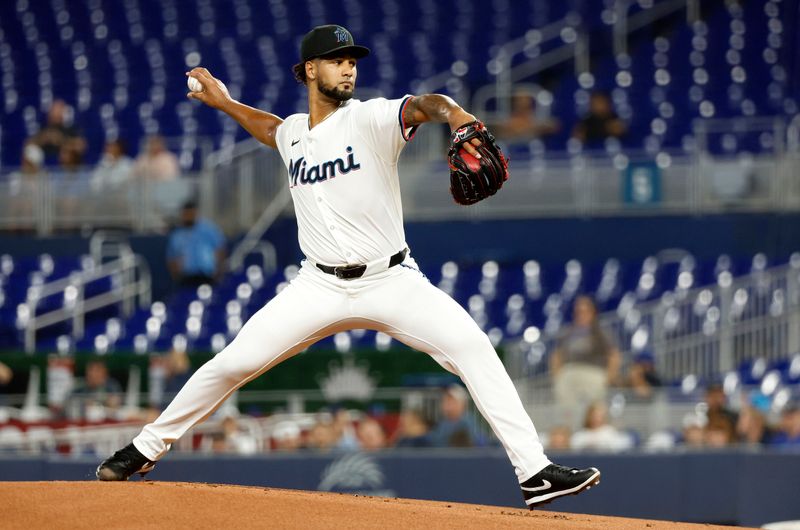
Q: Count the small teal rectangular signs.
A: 1